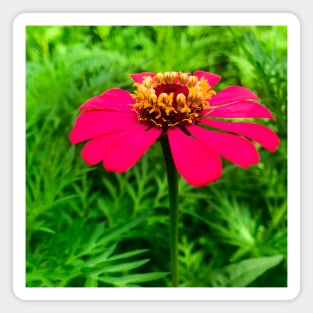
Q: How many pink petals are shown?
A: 11